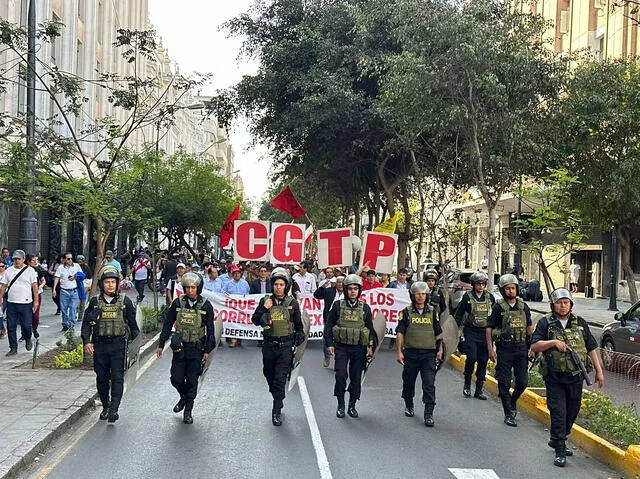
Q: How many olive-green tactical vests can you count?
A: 9